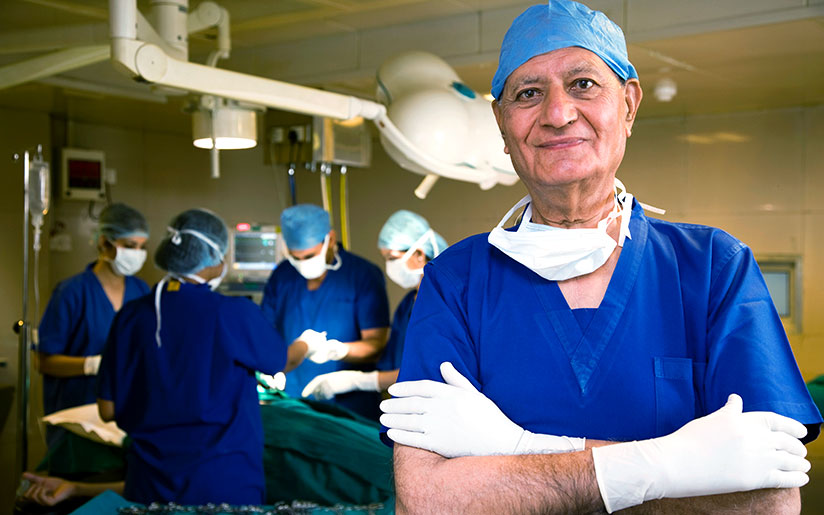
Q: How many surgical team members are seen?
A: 5